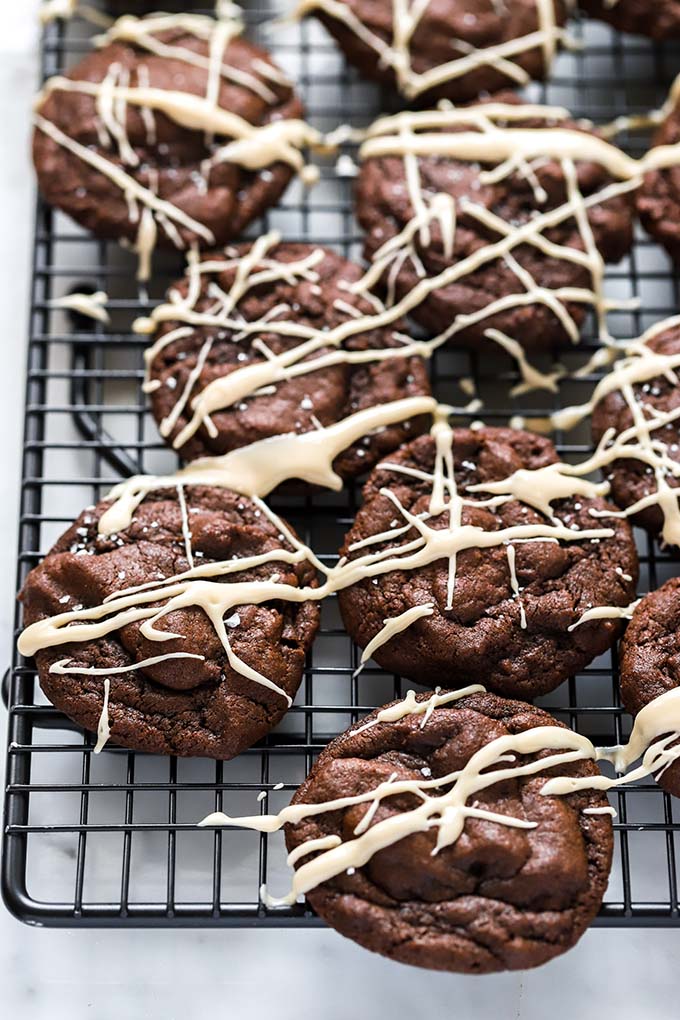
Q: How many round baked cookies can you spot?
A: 11